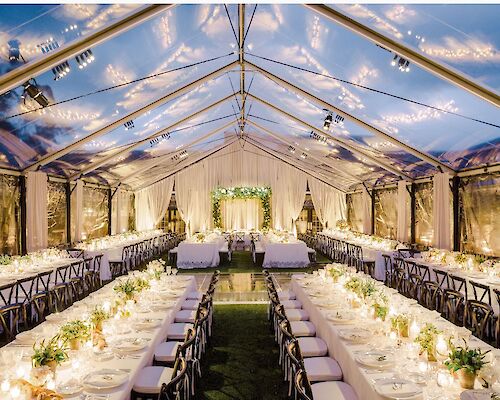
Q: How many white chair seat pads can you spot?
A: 13